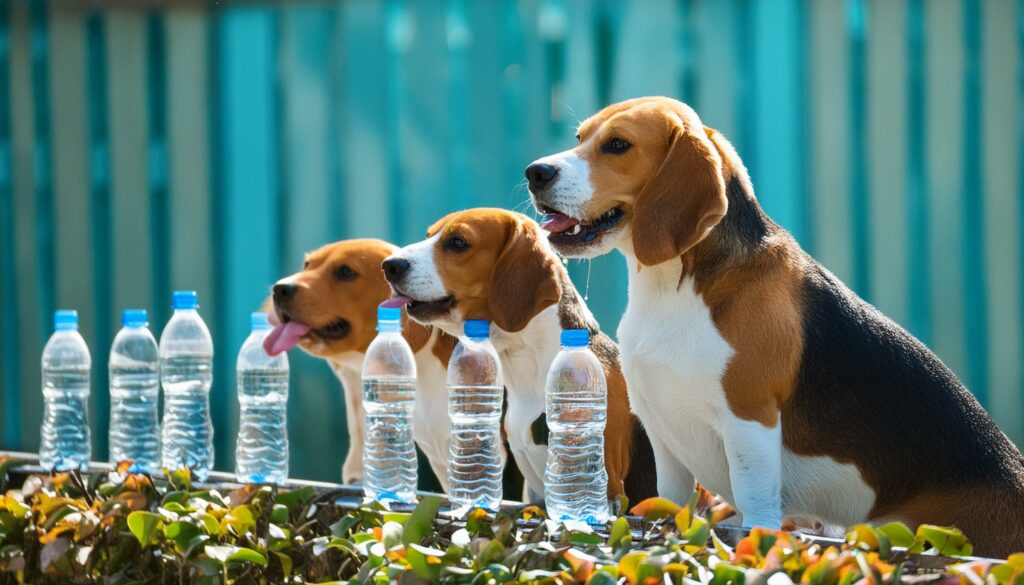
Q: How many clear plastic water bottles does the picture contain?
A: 7